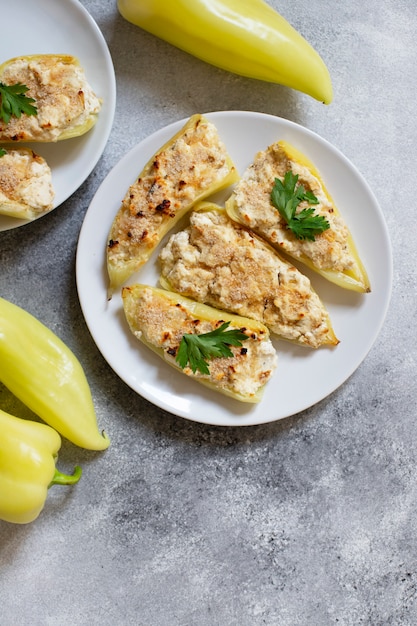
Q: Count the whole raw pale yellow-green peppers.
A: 3